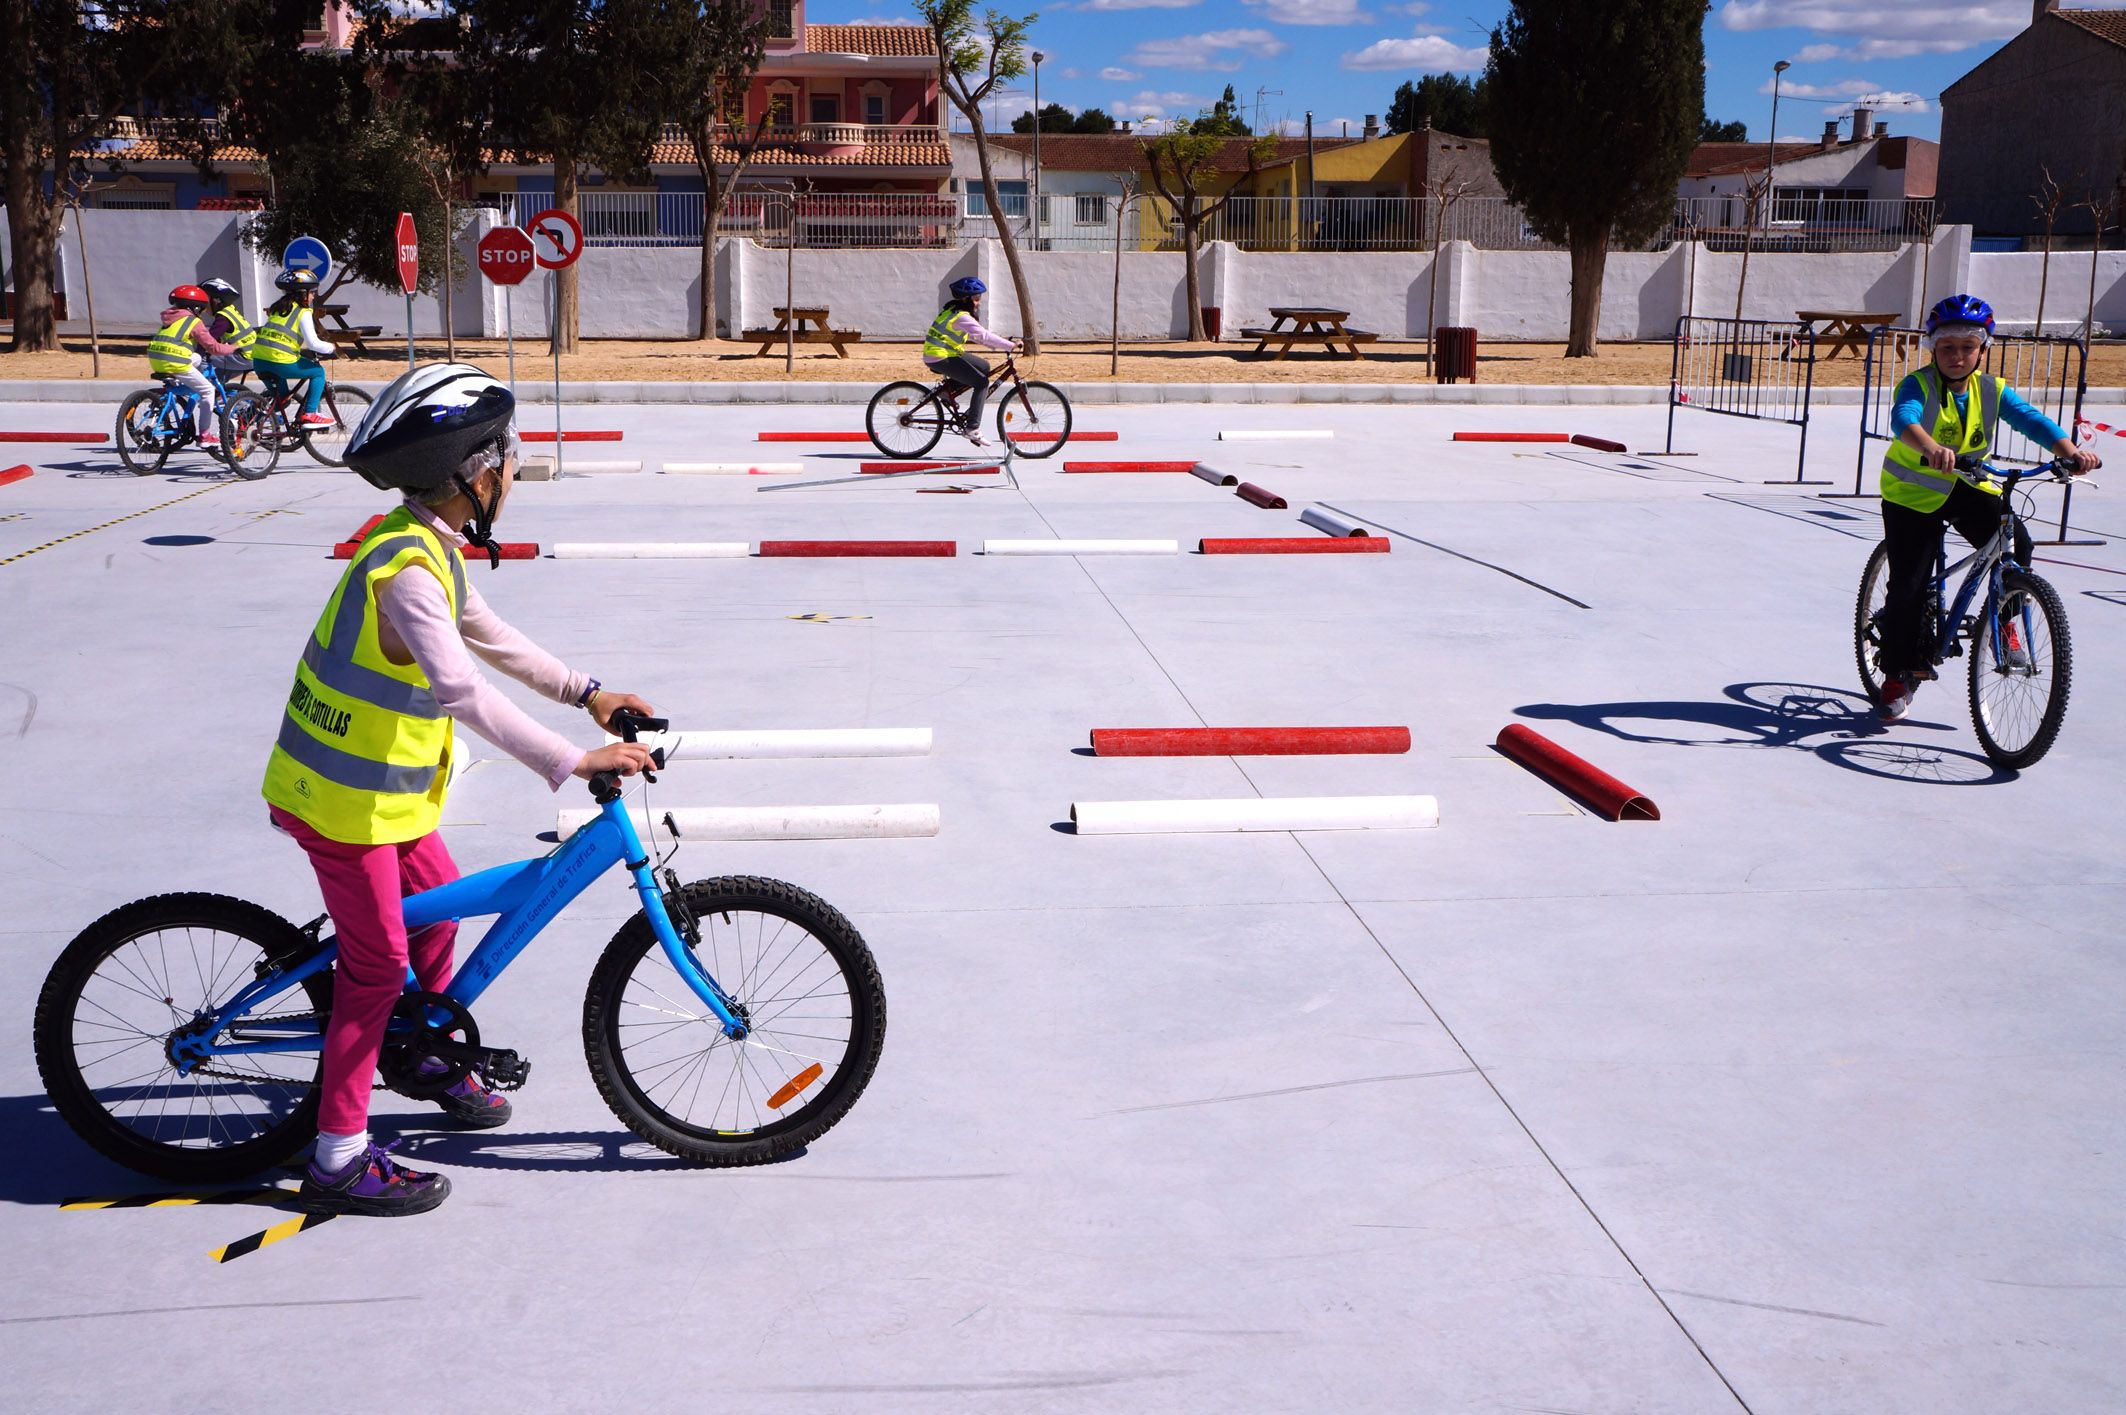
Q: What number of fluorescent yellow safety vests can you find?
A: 6